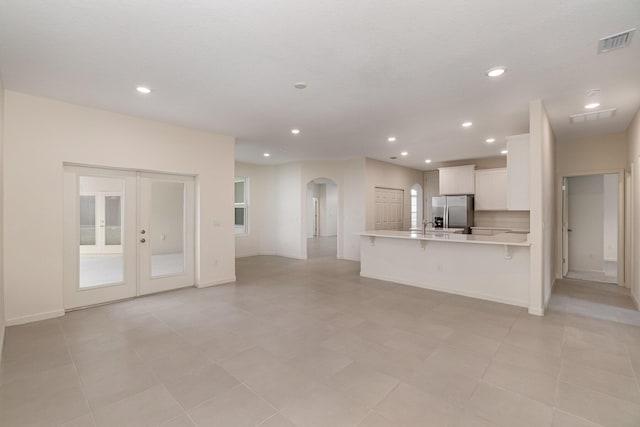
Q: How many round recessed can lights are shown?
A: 11